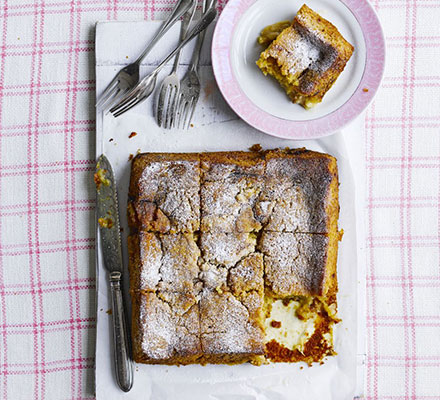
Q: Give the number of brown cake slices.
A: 9